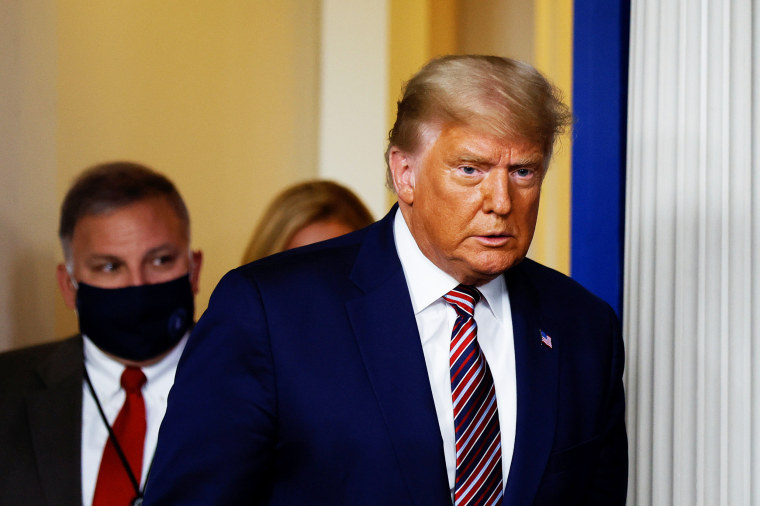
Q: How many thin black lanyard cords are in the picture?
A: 1